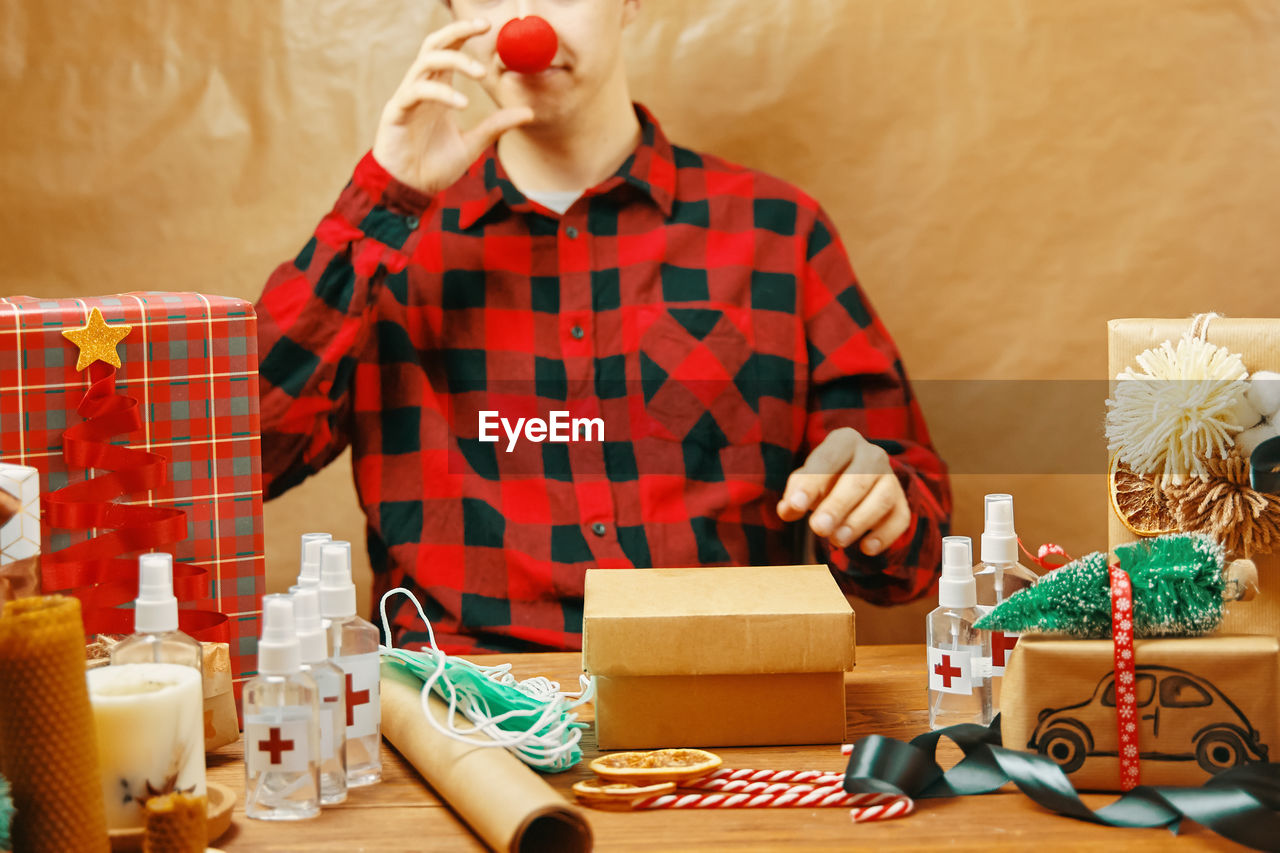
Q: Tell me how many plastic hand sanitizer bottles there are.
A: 7